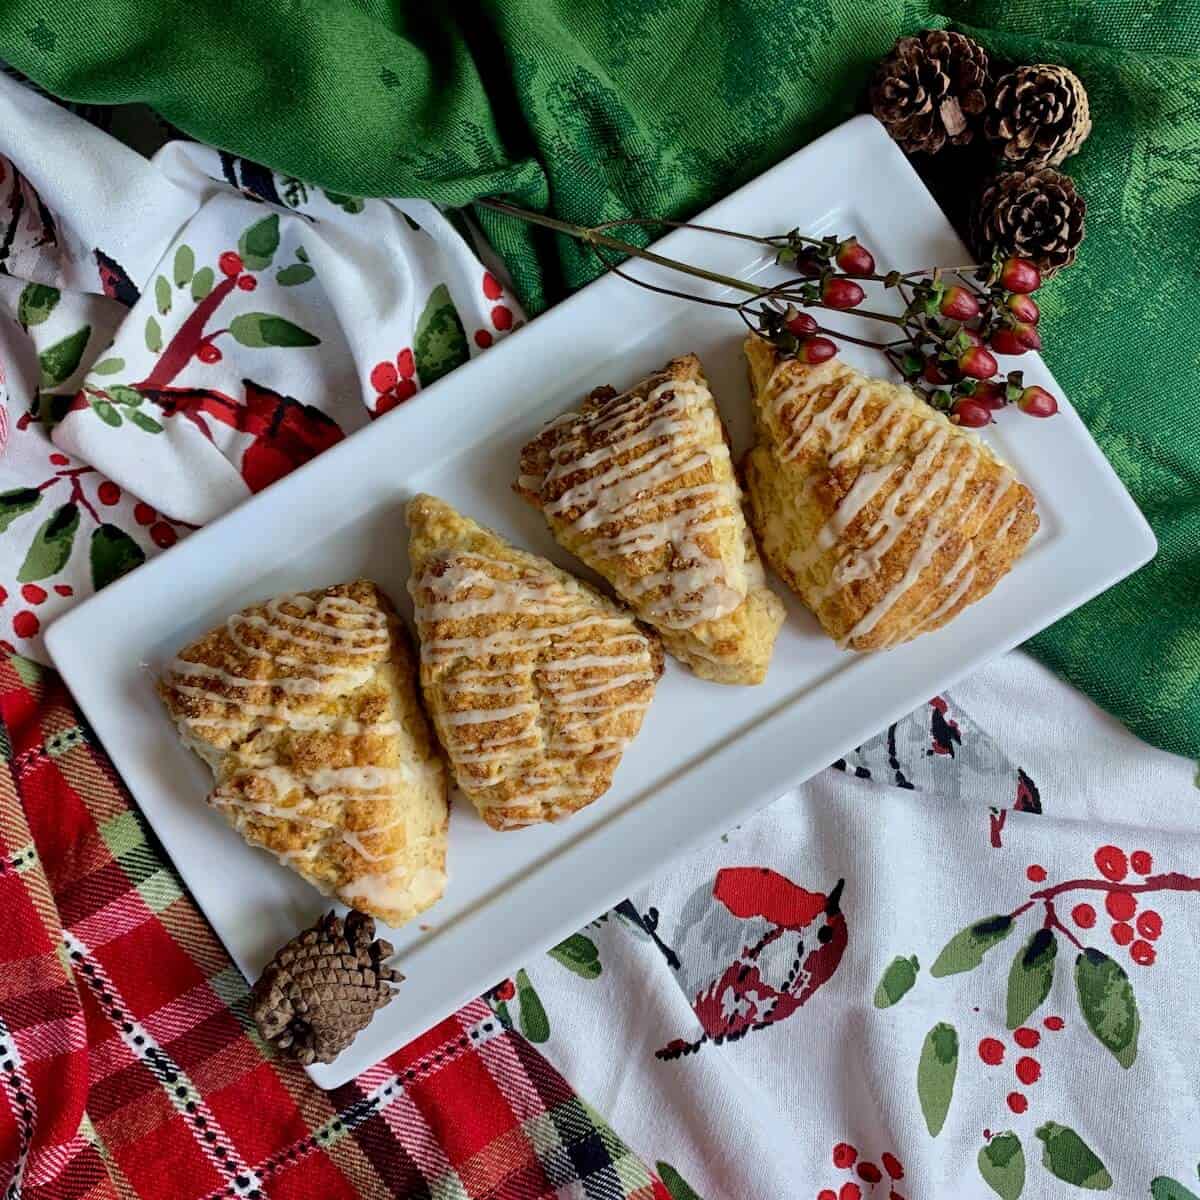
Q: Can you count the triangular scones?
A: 4